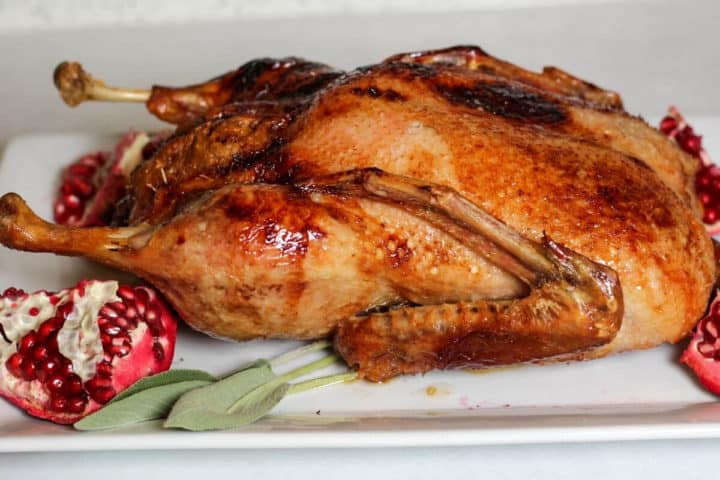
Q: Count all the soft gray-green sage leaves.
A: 3